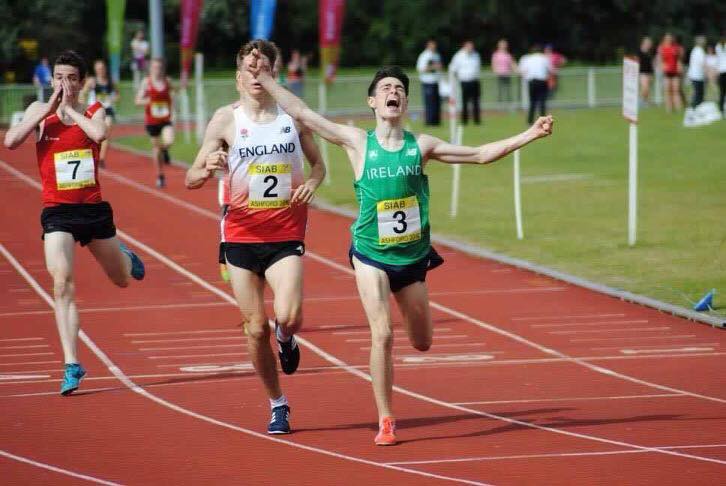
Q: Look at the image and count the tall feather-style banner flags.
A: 4